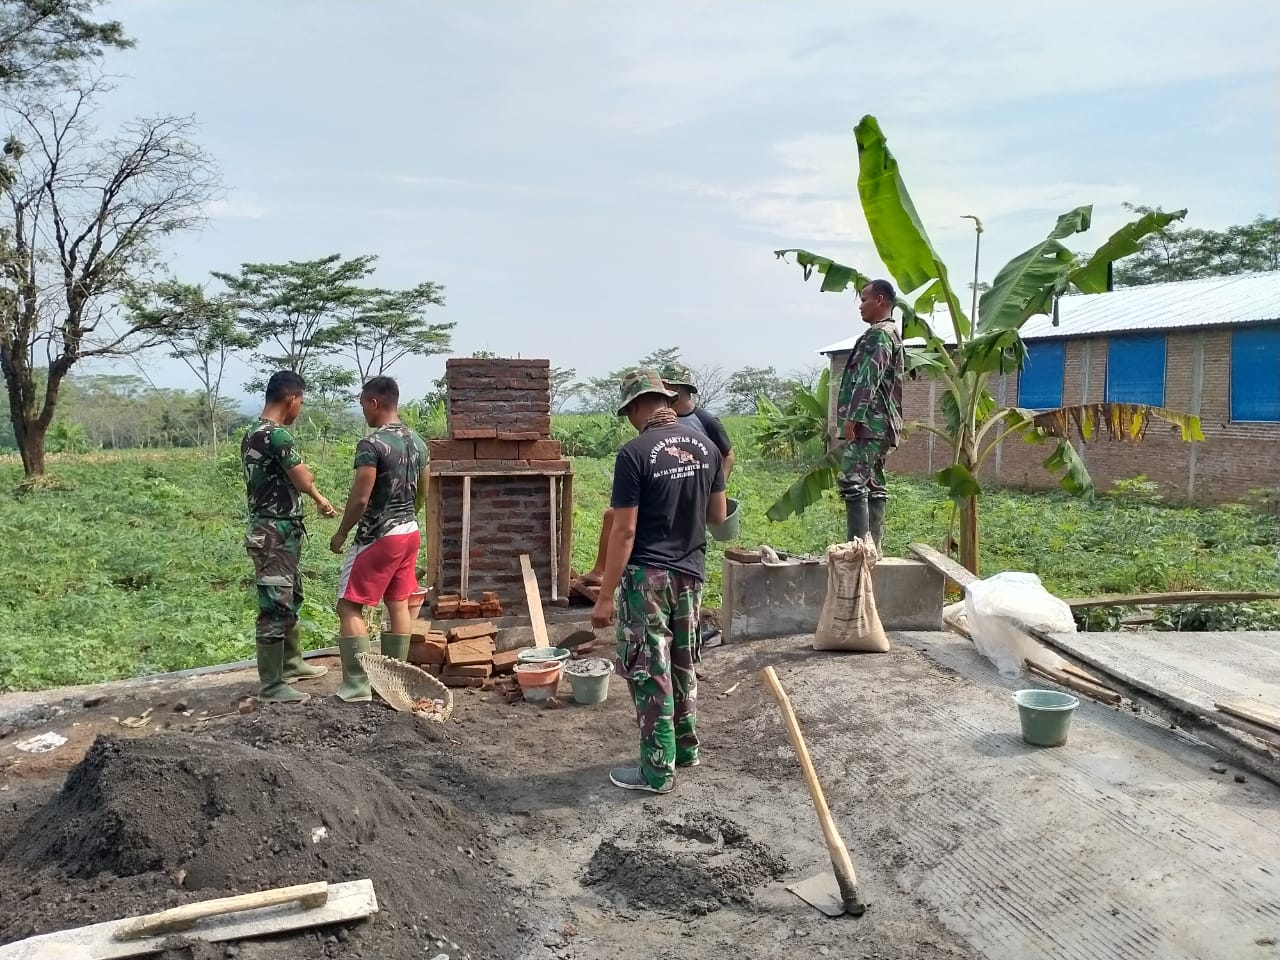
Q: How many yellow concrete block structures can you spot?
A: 0